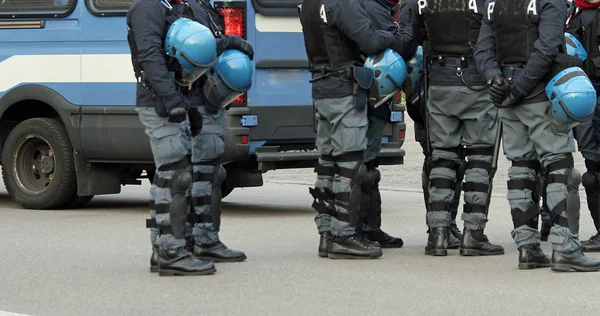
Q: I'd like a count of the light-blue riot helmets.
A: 6